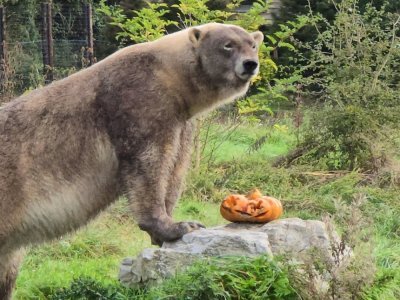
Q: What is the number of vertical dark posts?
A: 3